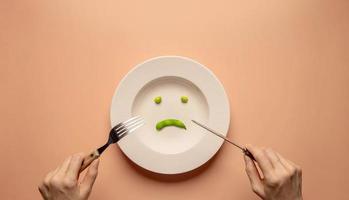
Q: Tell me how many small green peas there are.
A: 2